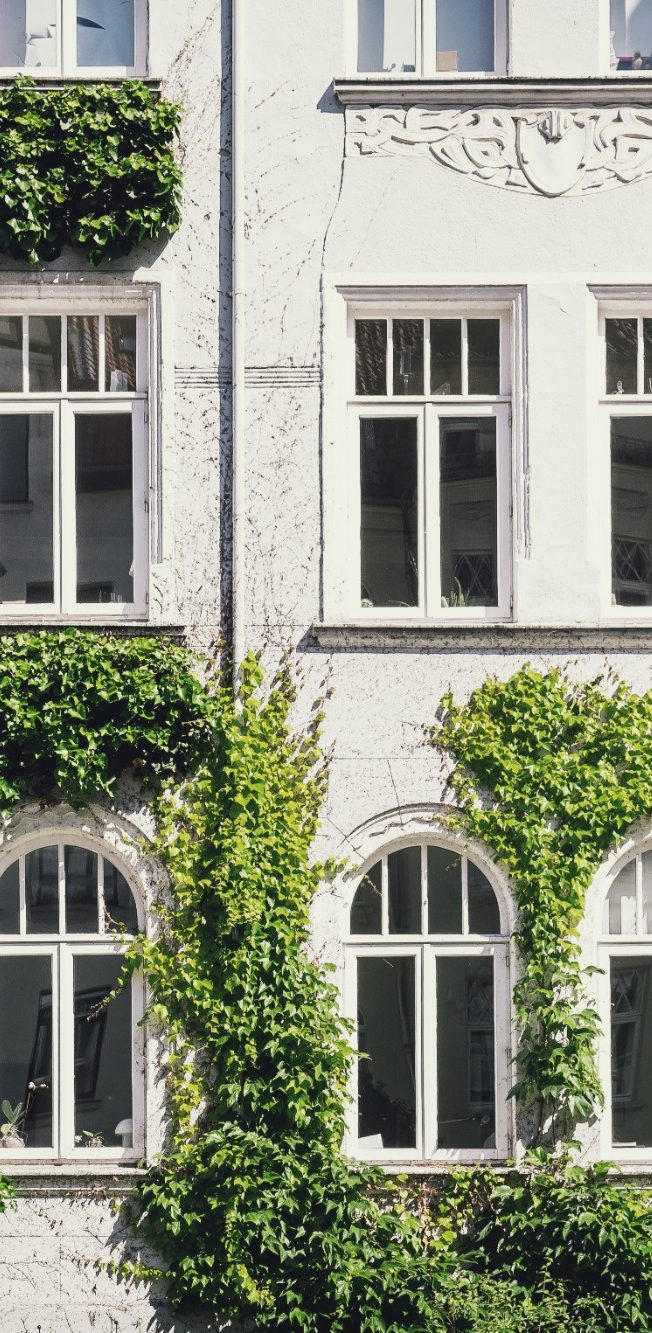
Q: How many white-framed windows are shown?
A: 9